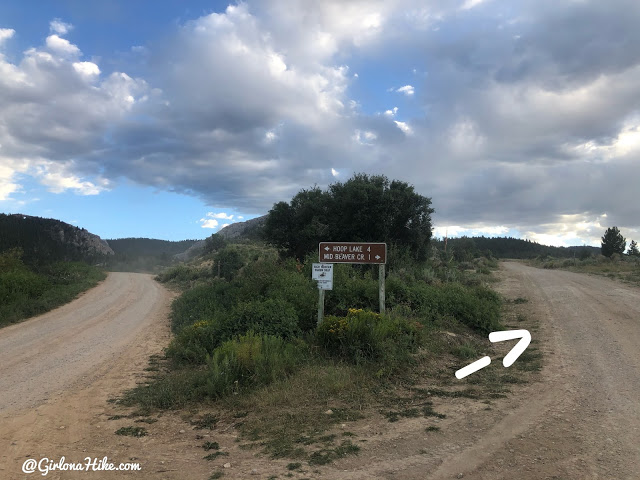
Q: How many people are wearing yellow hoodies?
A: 0